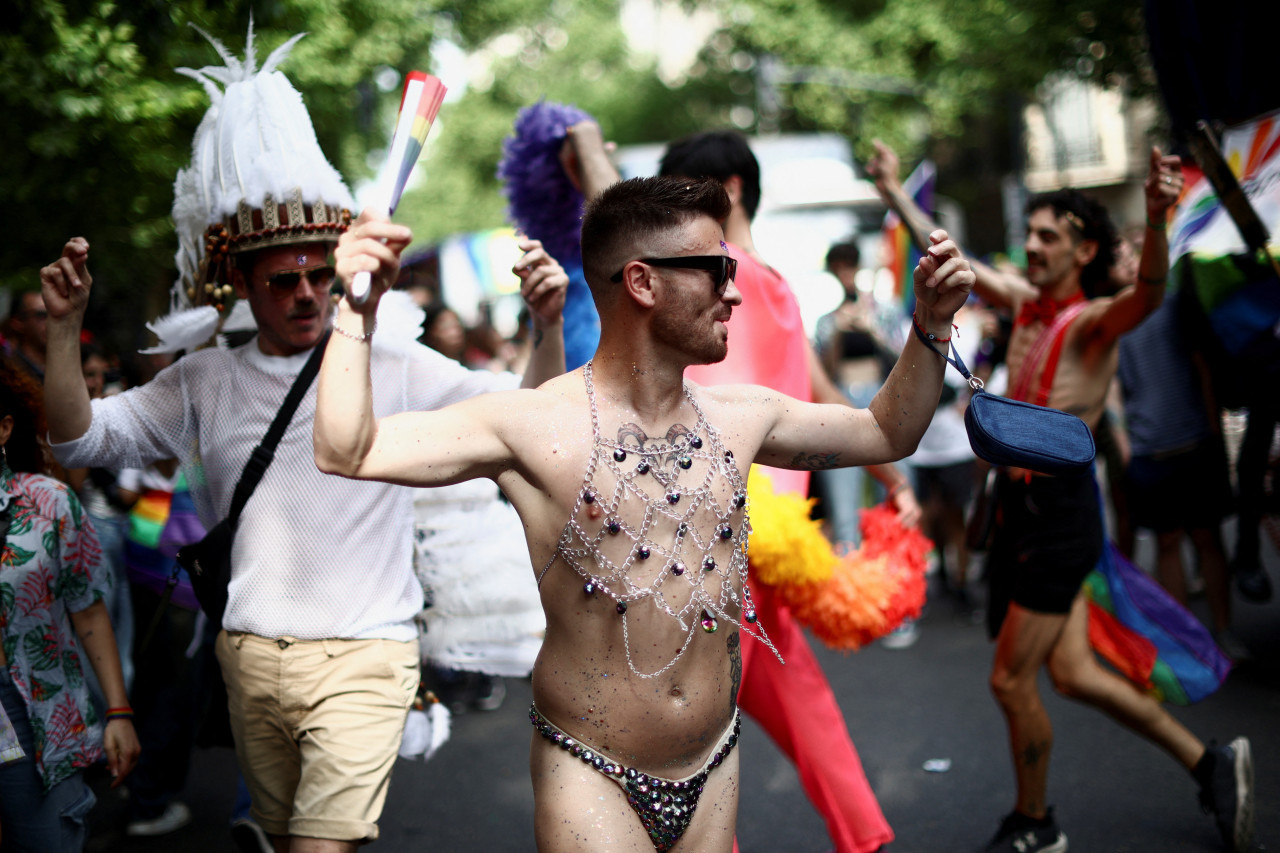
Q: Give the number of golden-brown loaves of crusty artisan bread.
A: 0